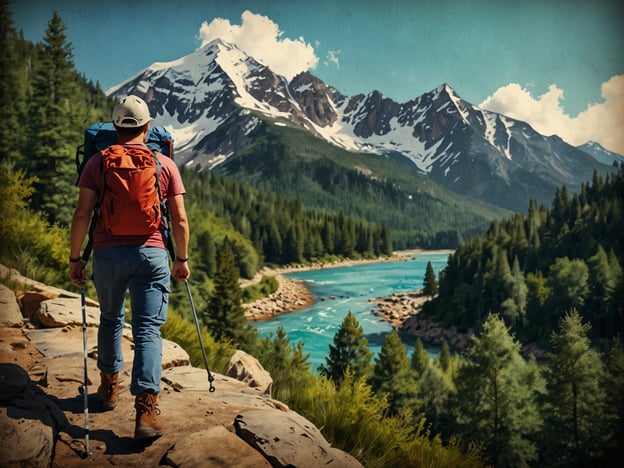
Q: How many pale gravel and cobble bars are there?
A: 2